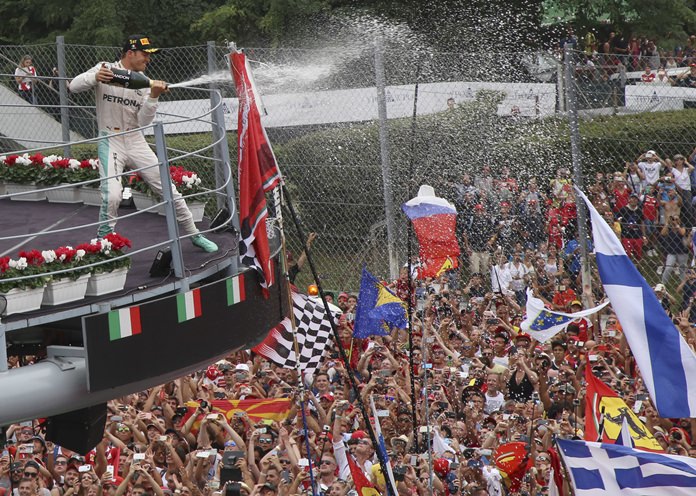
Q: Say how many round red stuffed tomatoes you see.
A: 0